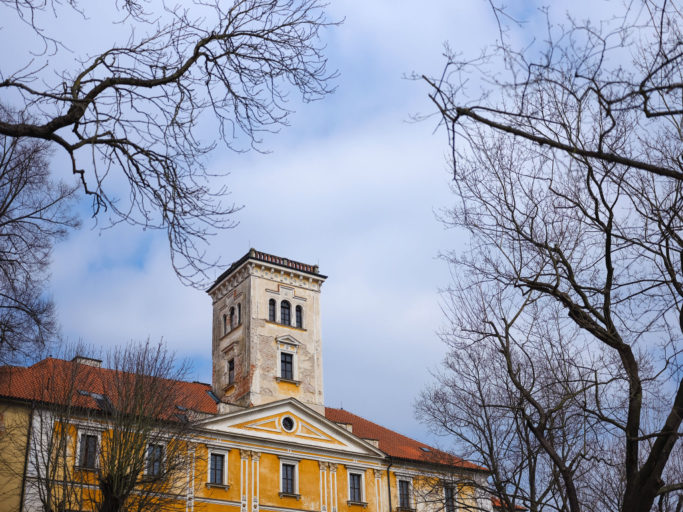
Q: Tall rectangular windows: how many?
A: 9